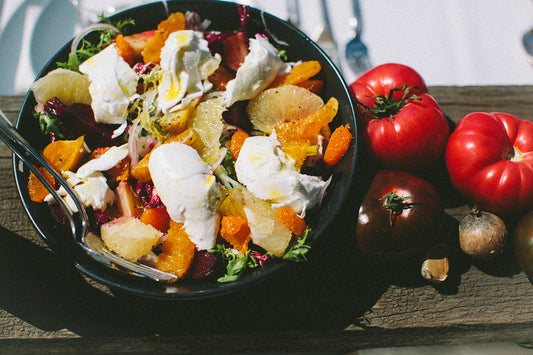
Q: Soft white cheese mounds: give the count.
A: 6